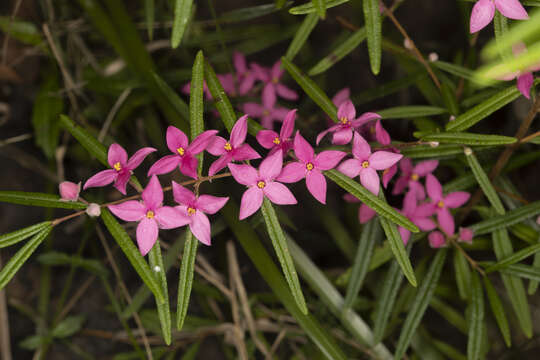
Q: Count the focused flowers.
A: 10